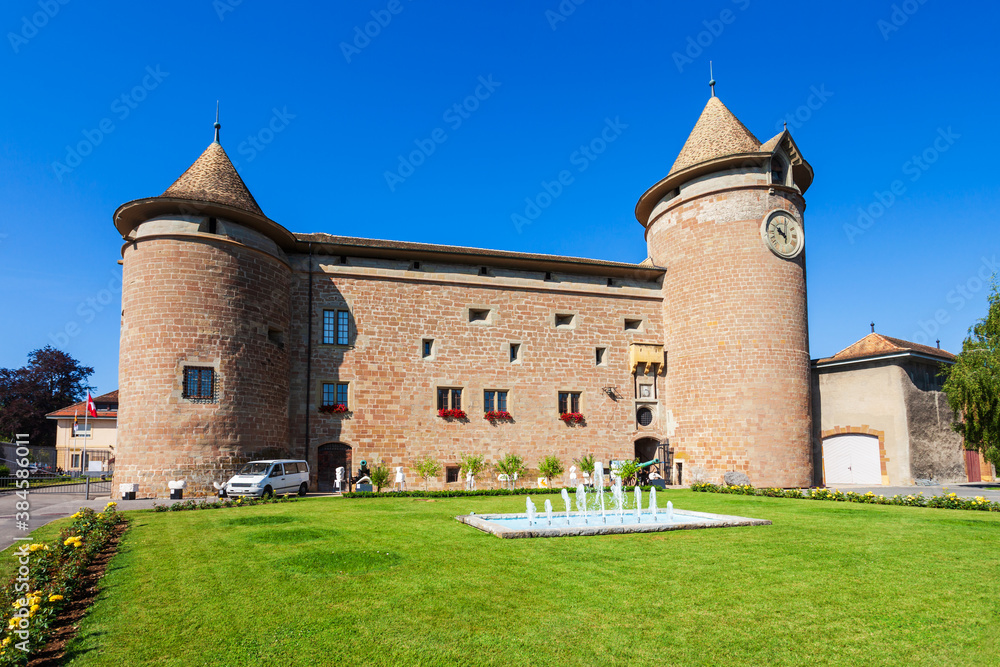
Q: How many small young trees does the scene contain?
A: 7